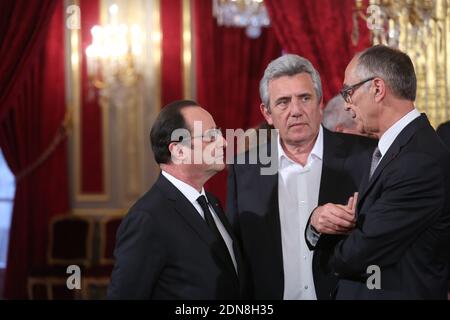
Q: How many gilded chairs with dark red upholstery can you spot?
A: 2